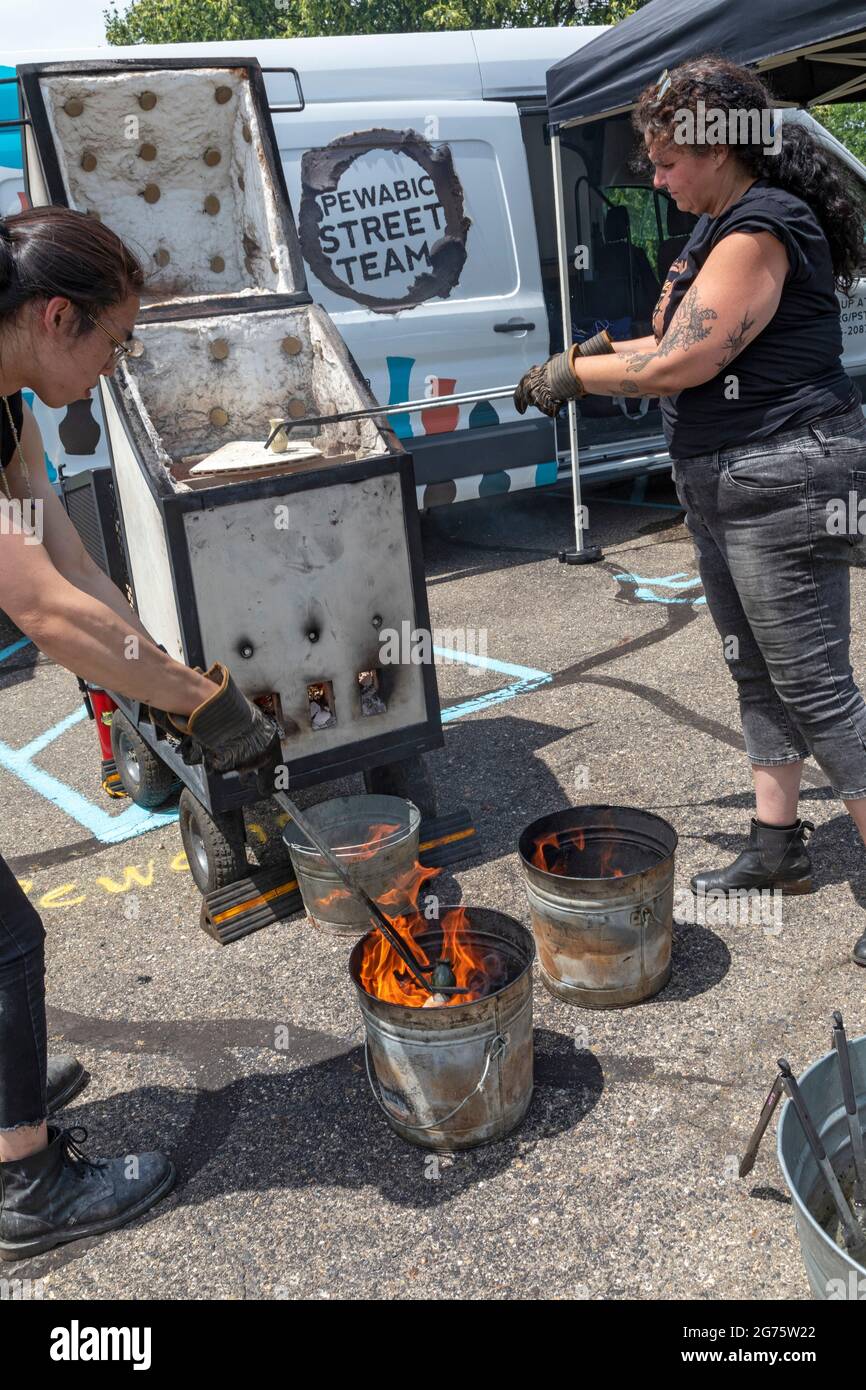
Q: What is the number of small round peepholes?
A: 3